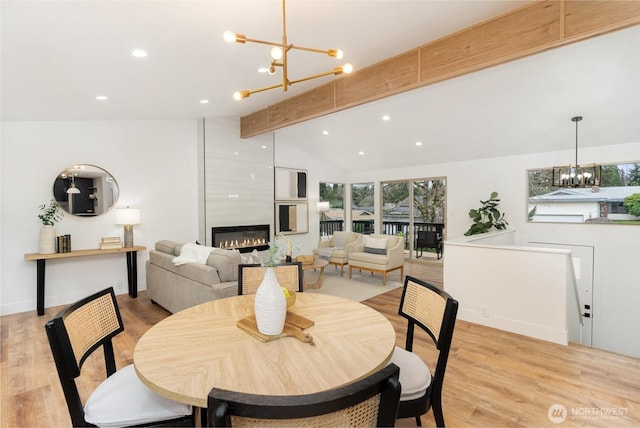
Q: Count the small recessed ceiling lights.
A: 8